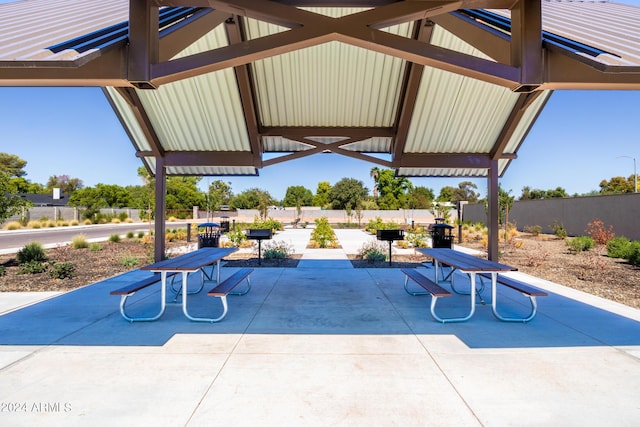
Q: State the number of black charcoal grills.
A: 2